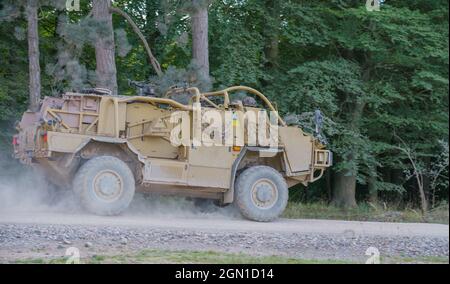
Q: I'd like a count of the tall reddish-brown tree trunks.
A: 3